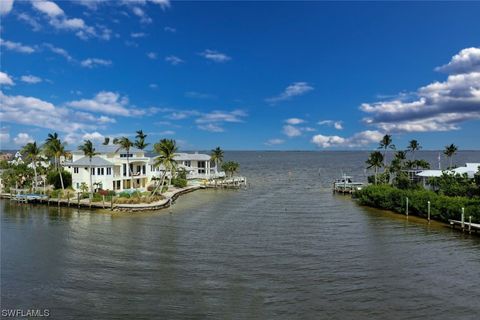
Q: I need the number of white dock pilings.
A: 4